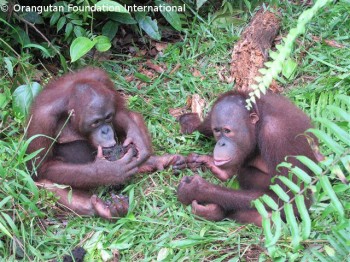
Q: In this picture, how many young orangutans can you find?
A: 2